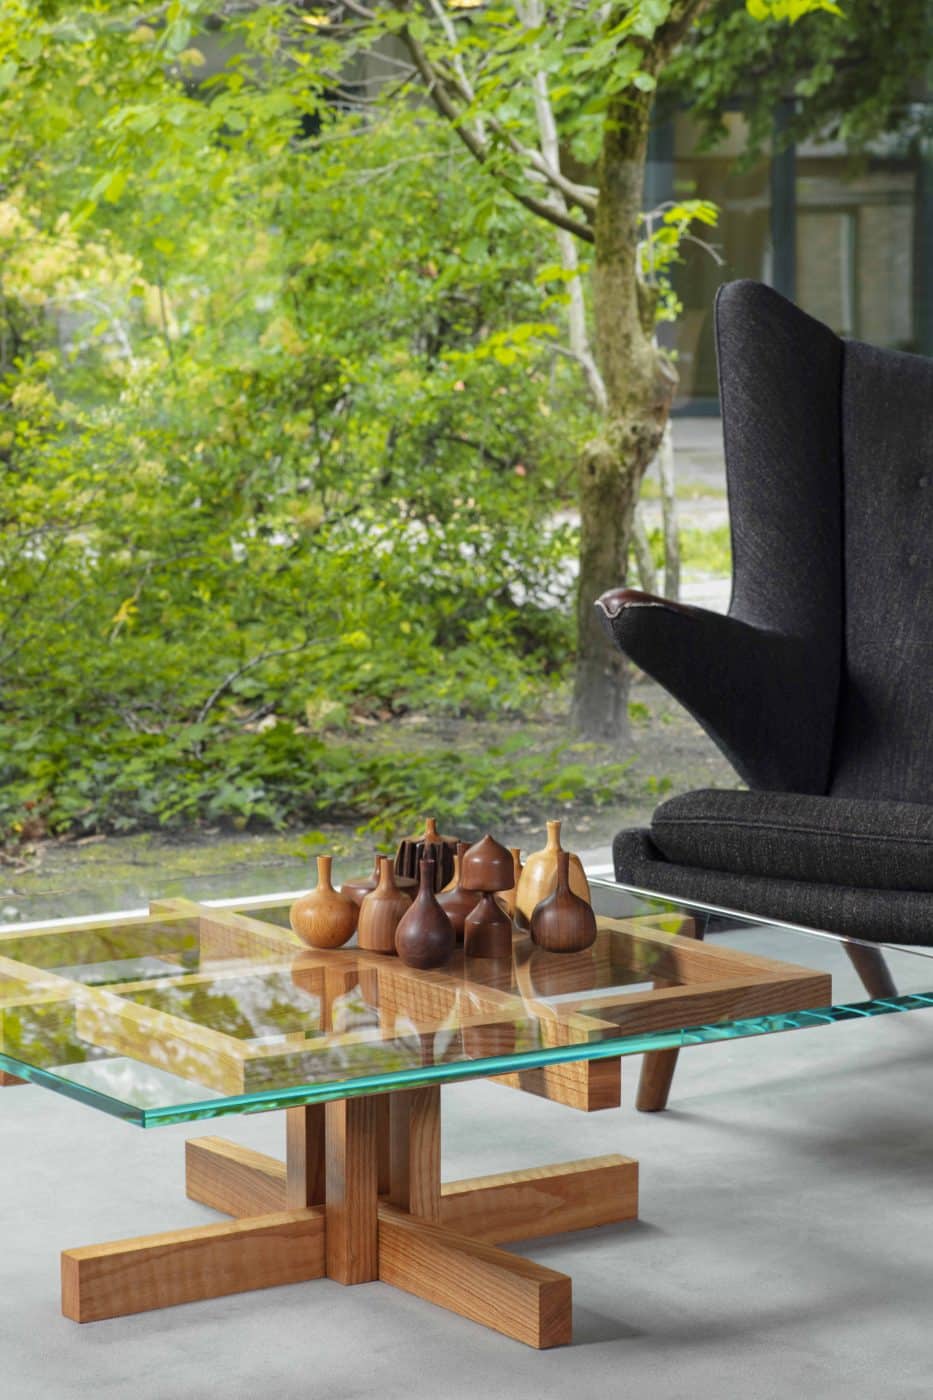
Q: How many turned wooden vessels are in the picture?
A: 11